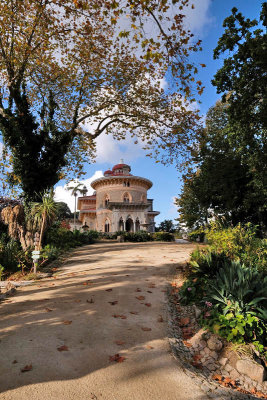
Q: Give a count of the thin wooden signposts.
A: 1